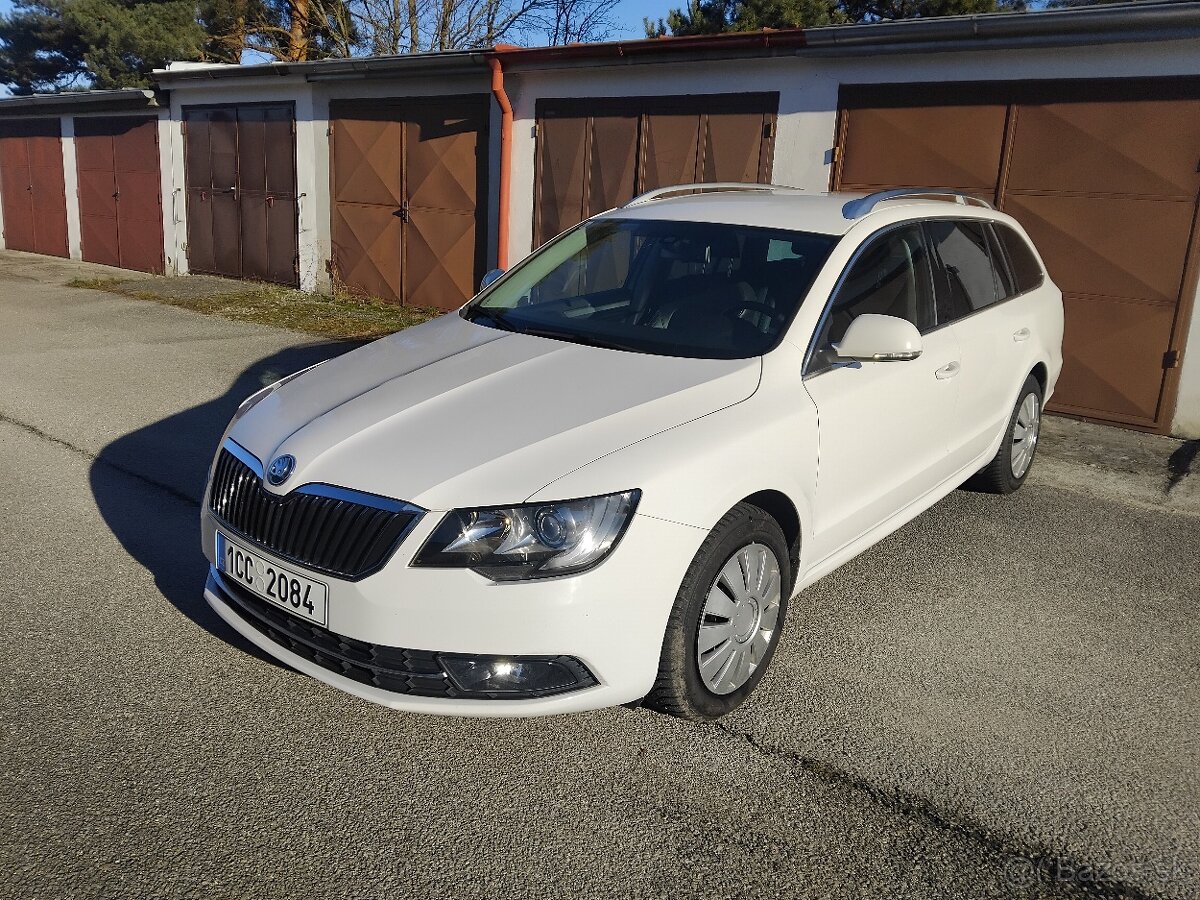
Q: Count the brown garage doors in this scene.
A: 4